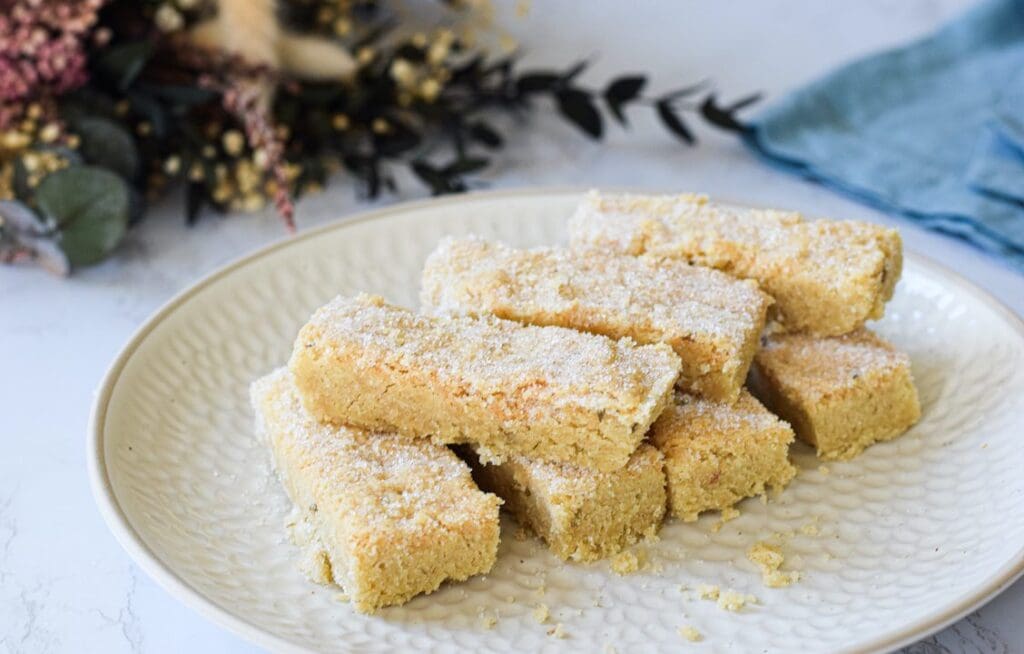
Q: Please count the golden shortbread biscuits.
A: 7